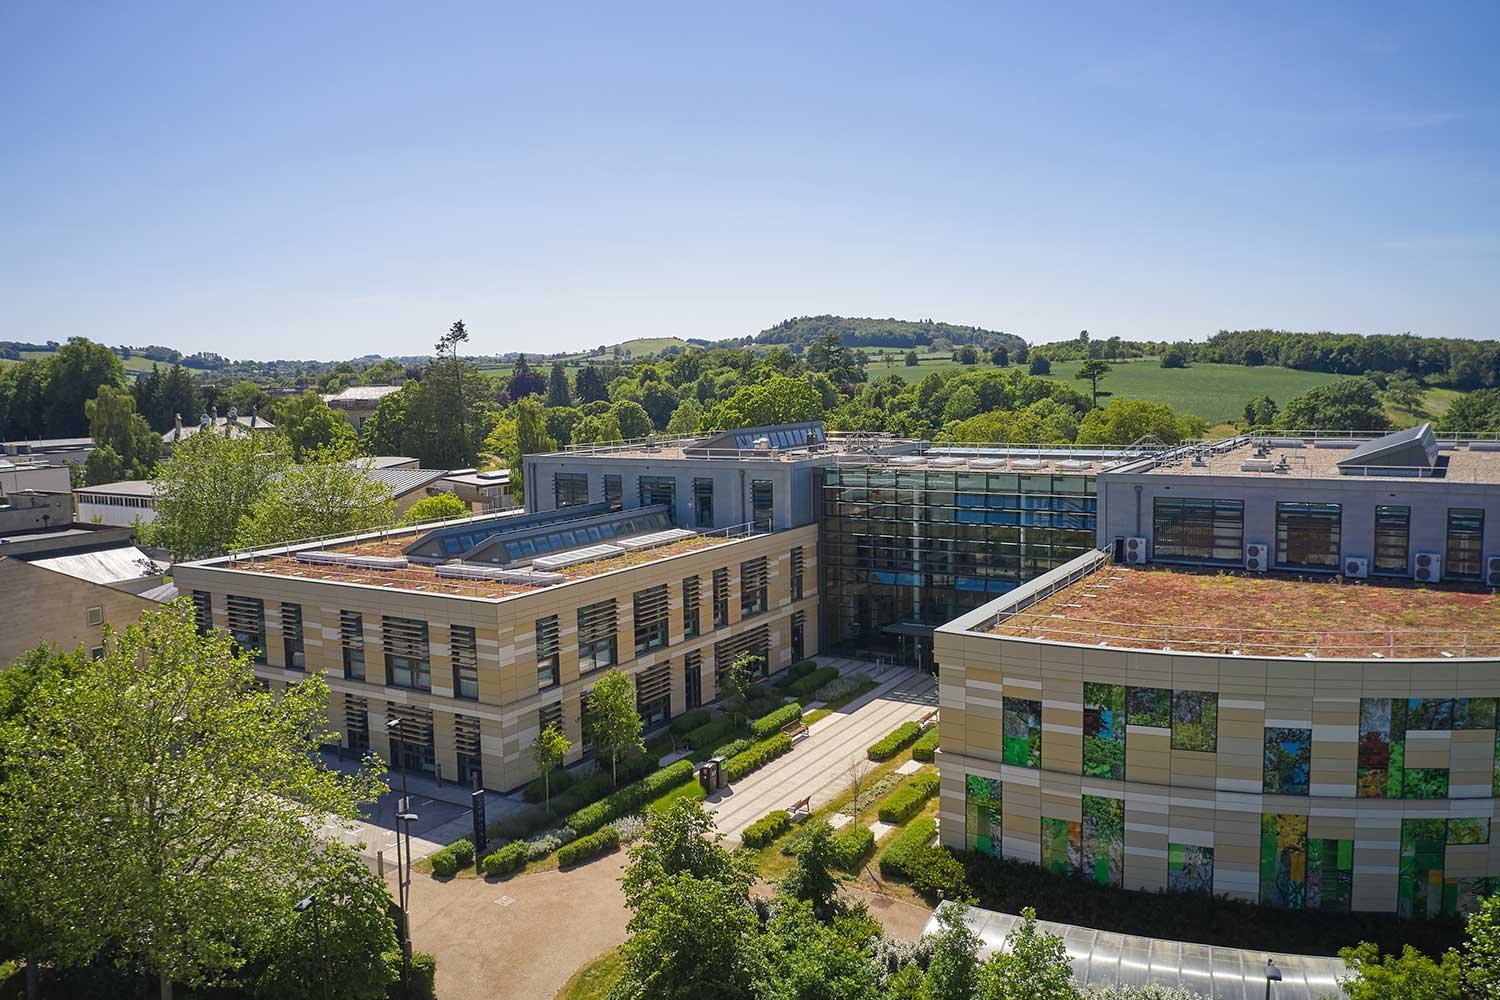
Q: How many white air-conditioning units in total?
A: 5